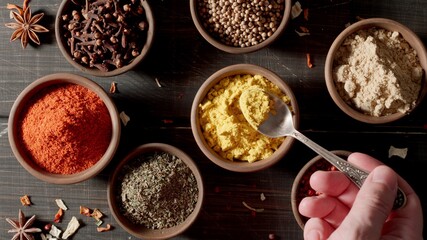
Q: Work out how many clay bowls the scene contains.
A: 7